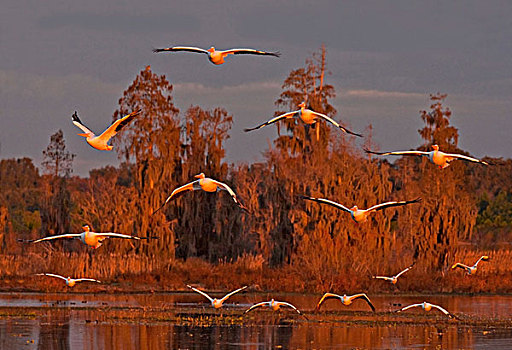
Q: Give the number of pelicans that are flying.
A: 14